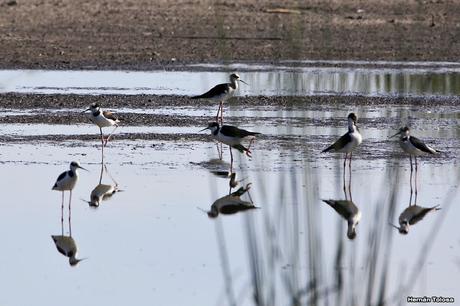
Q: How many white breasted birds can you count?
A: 6